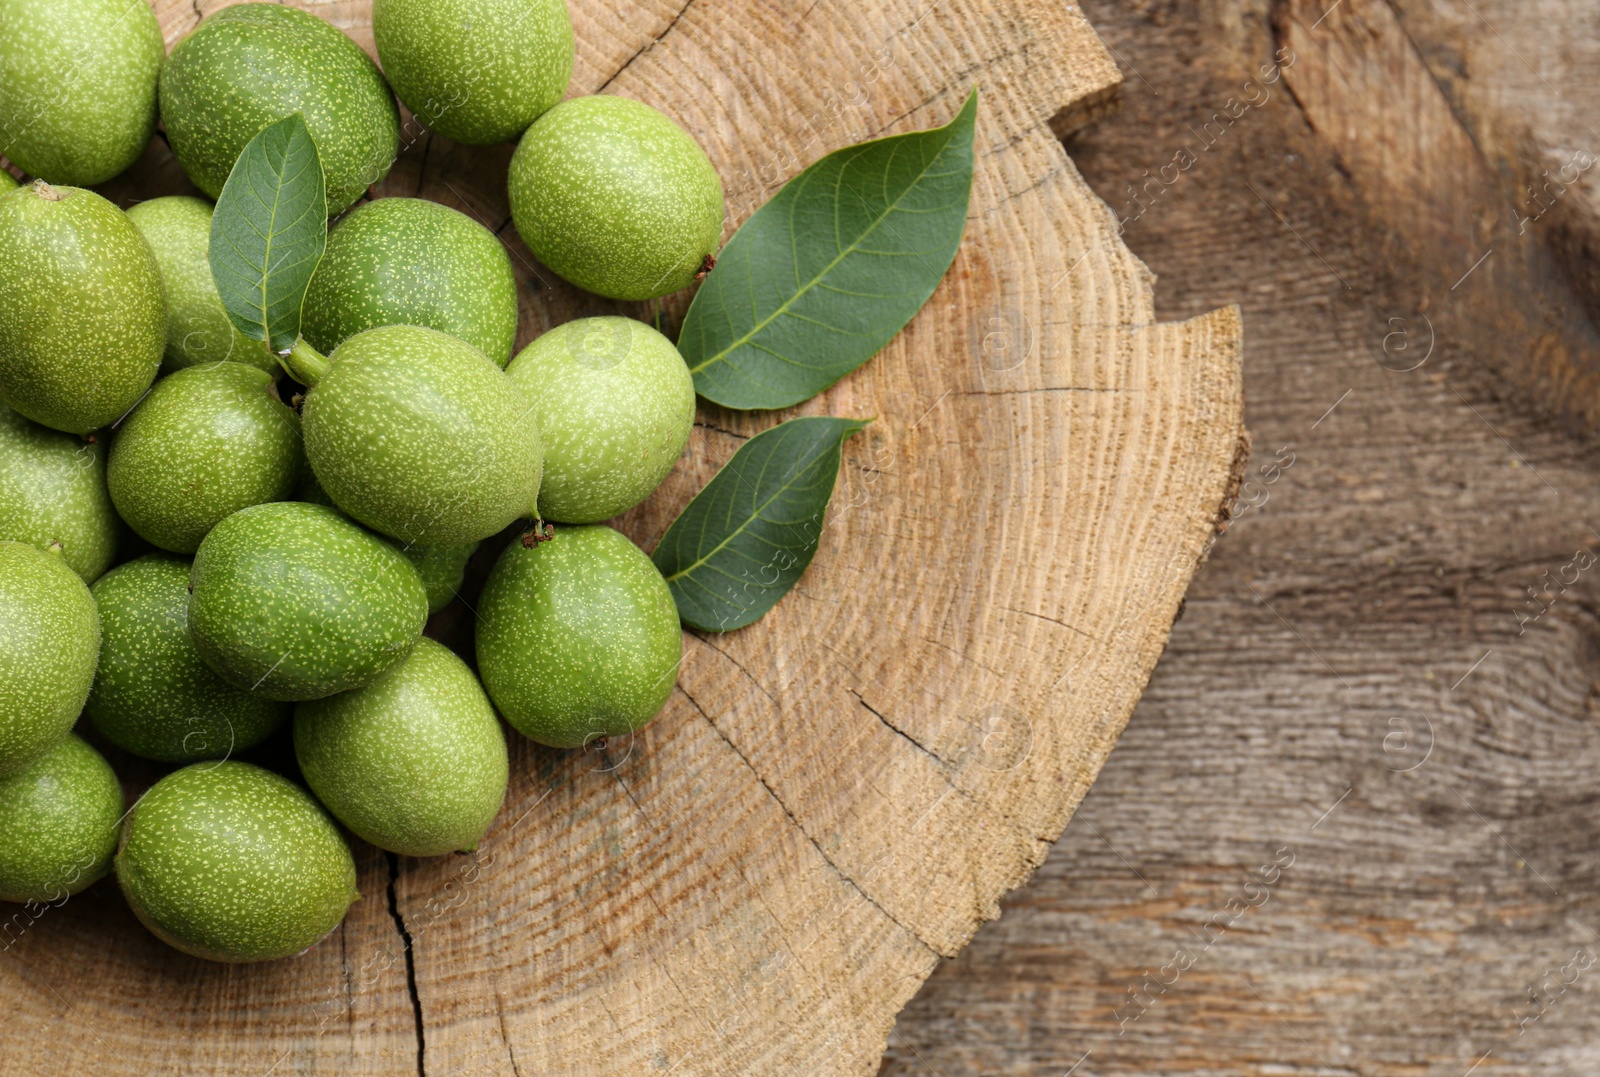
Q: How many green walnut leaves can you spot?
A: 3